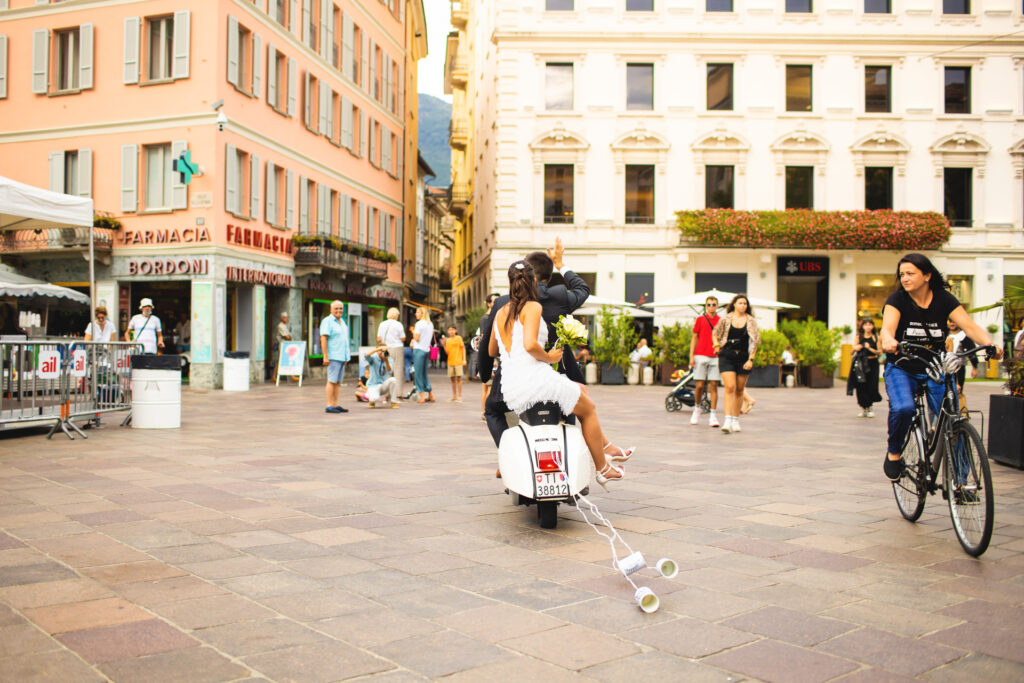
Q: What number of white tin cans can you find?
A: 3